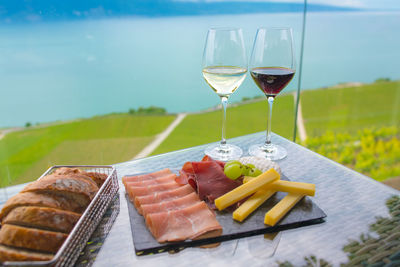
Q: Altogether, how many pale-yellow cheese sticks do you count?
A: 4